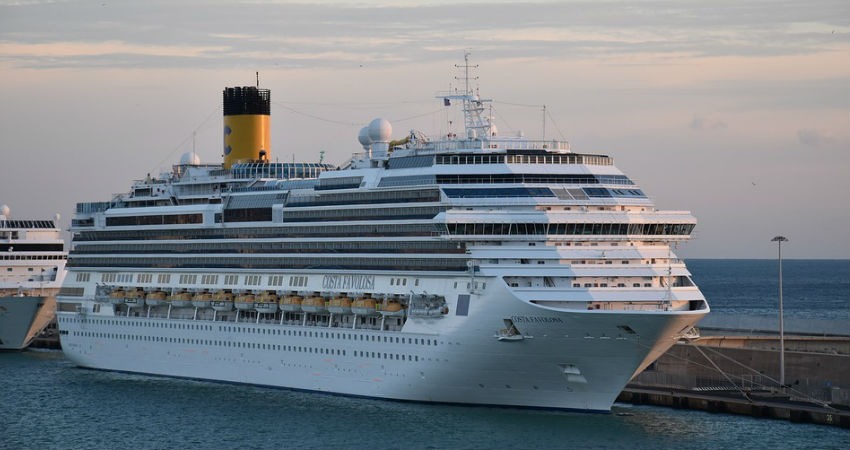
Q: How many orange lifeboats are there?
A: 13